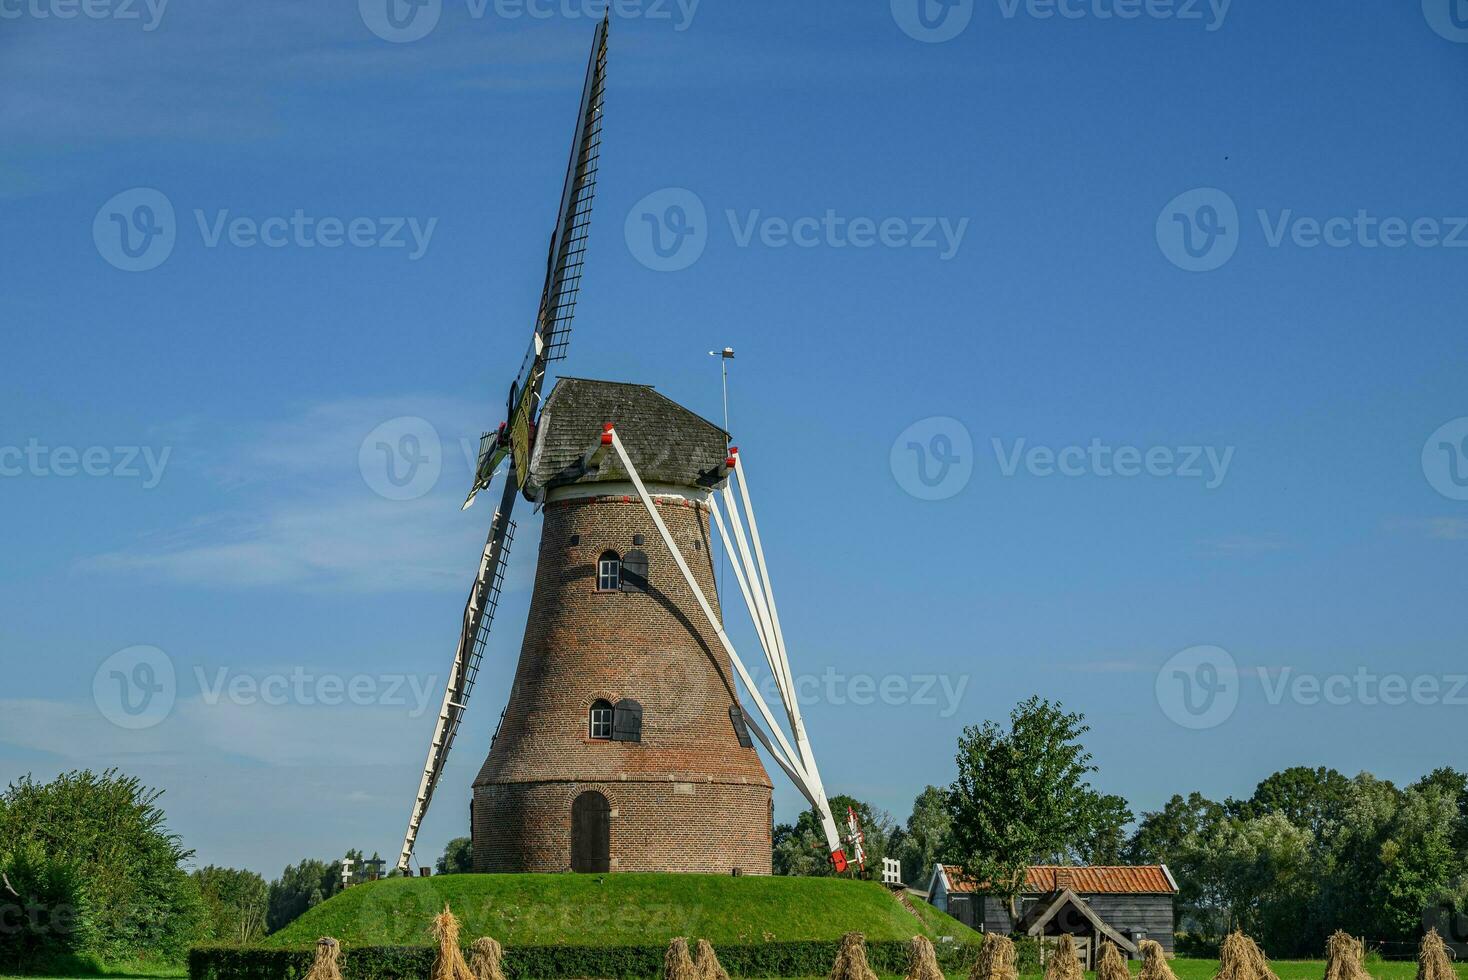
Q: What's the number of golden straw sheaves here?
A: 14